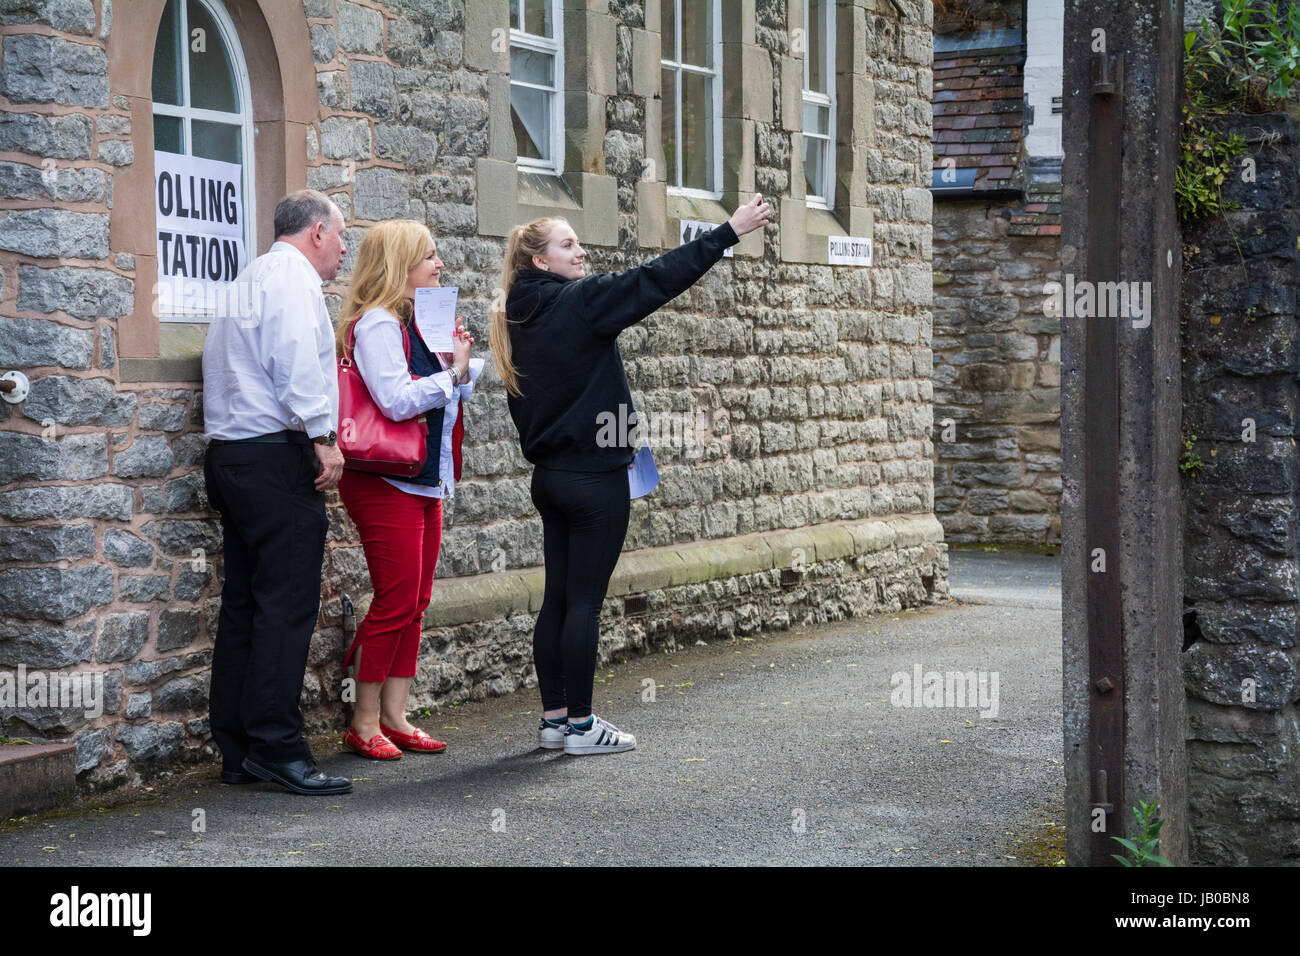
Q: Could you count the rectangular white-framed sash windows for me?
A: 3